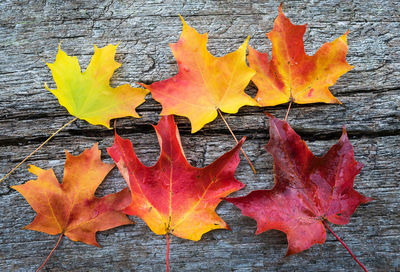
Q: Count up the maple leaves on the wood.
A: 6